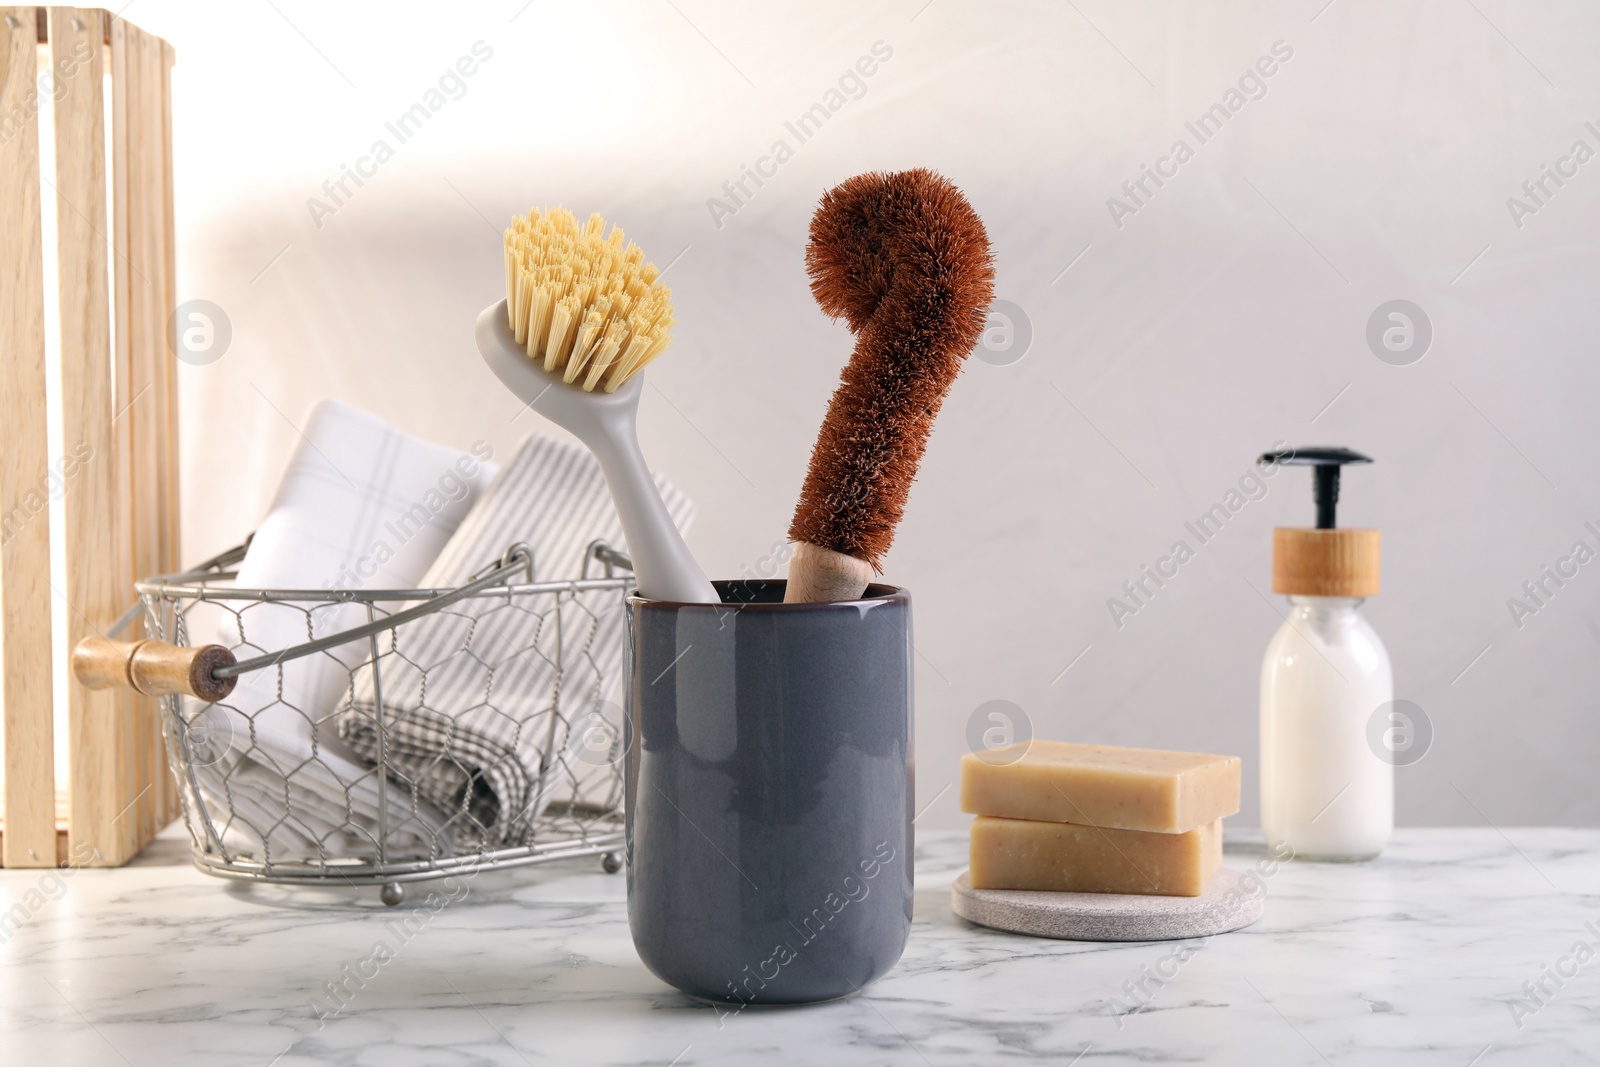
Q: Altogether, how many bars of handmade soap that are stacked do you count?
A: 2